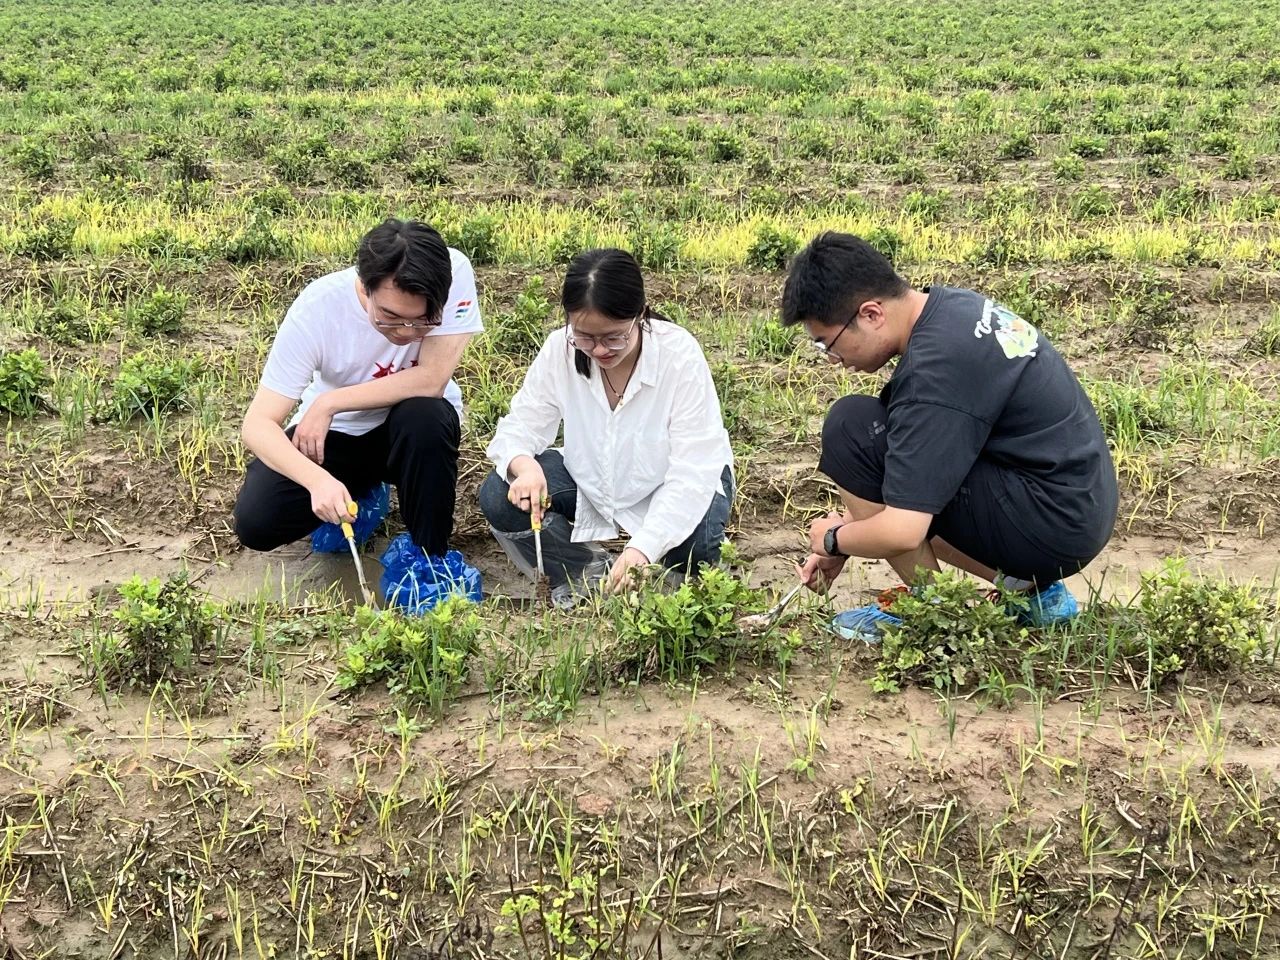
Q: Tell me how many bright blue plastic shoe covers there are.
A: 4